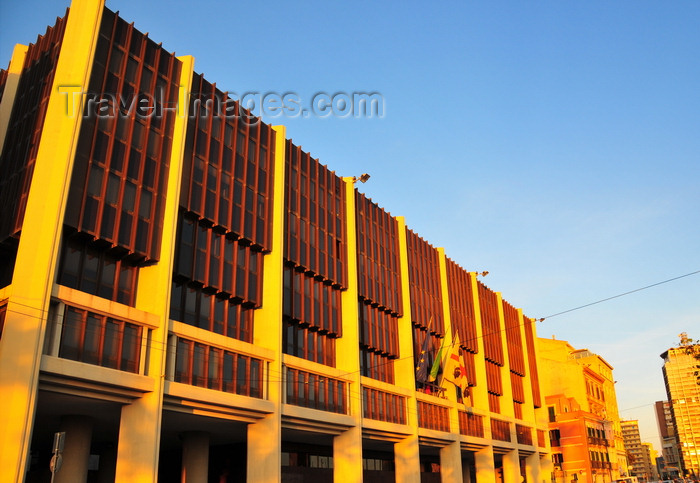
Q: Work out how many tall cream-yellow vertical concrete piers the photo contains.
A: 11